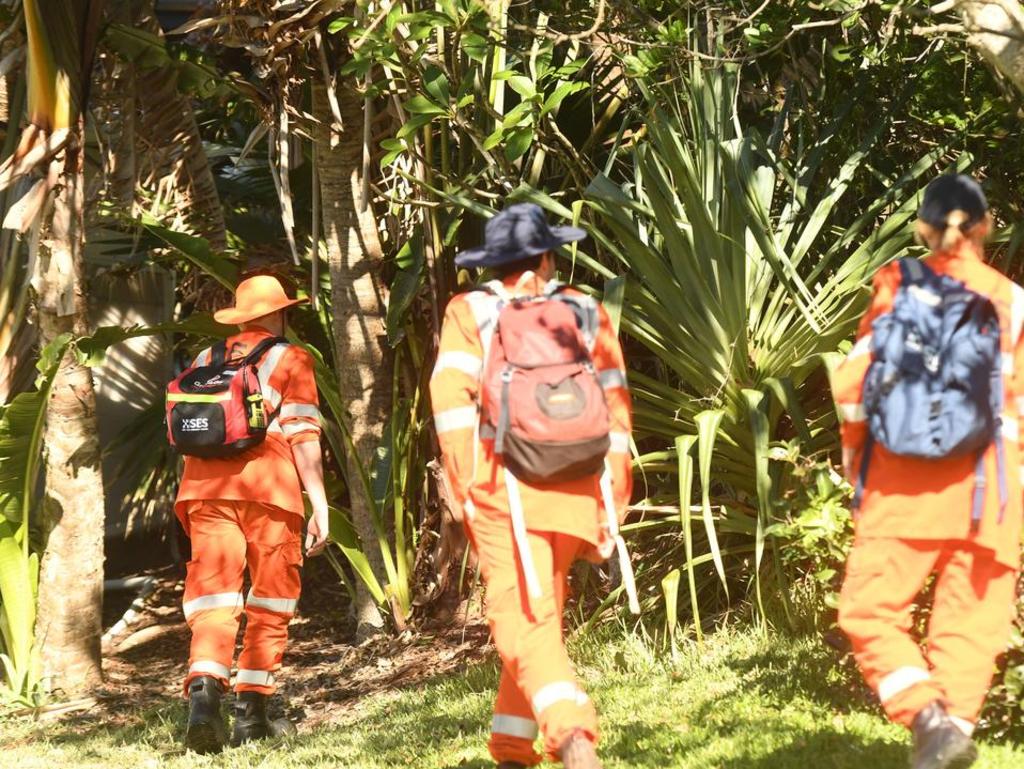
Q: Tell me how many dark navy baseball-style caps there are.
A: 1